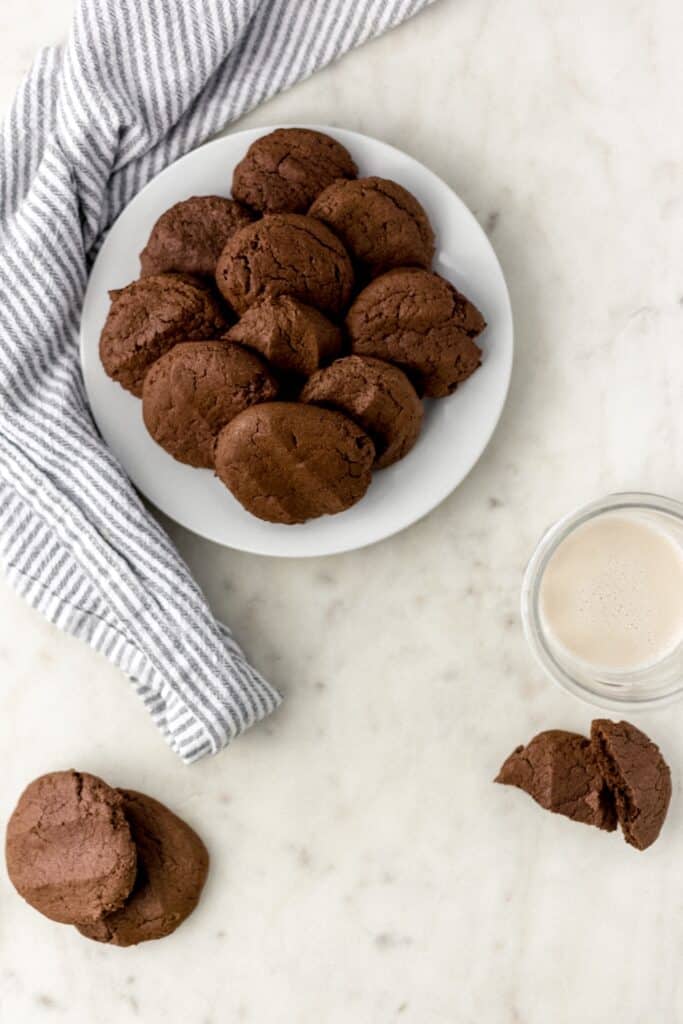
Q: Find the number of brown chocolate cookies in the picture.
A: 13